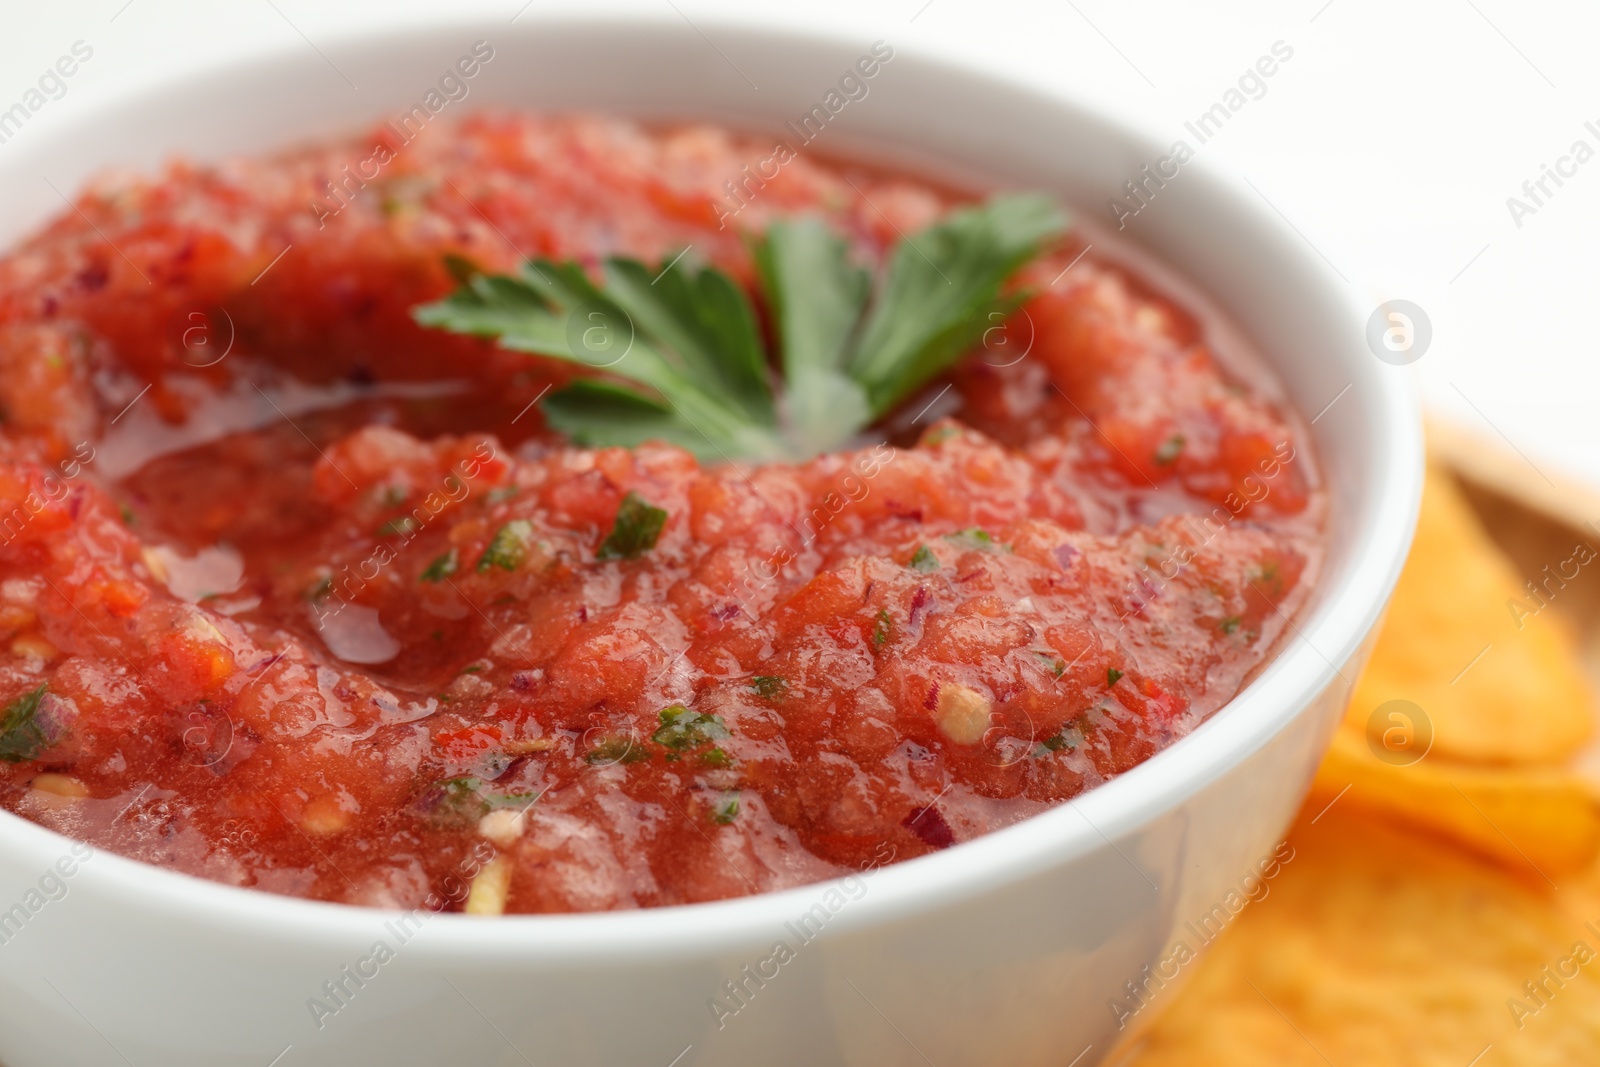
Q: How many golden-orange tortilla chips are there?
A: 3